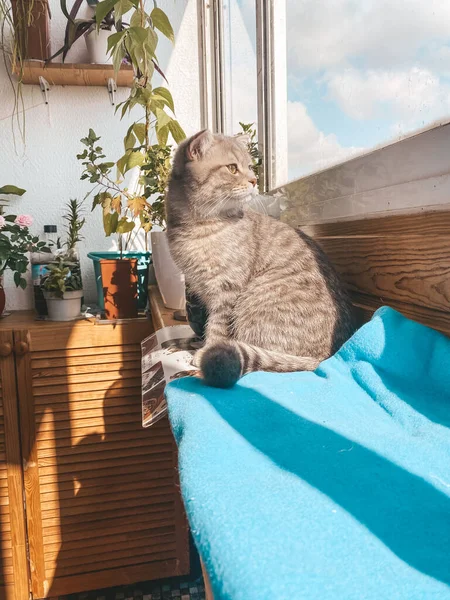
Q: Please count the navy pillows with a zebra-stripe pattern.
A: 0